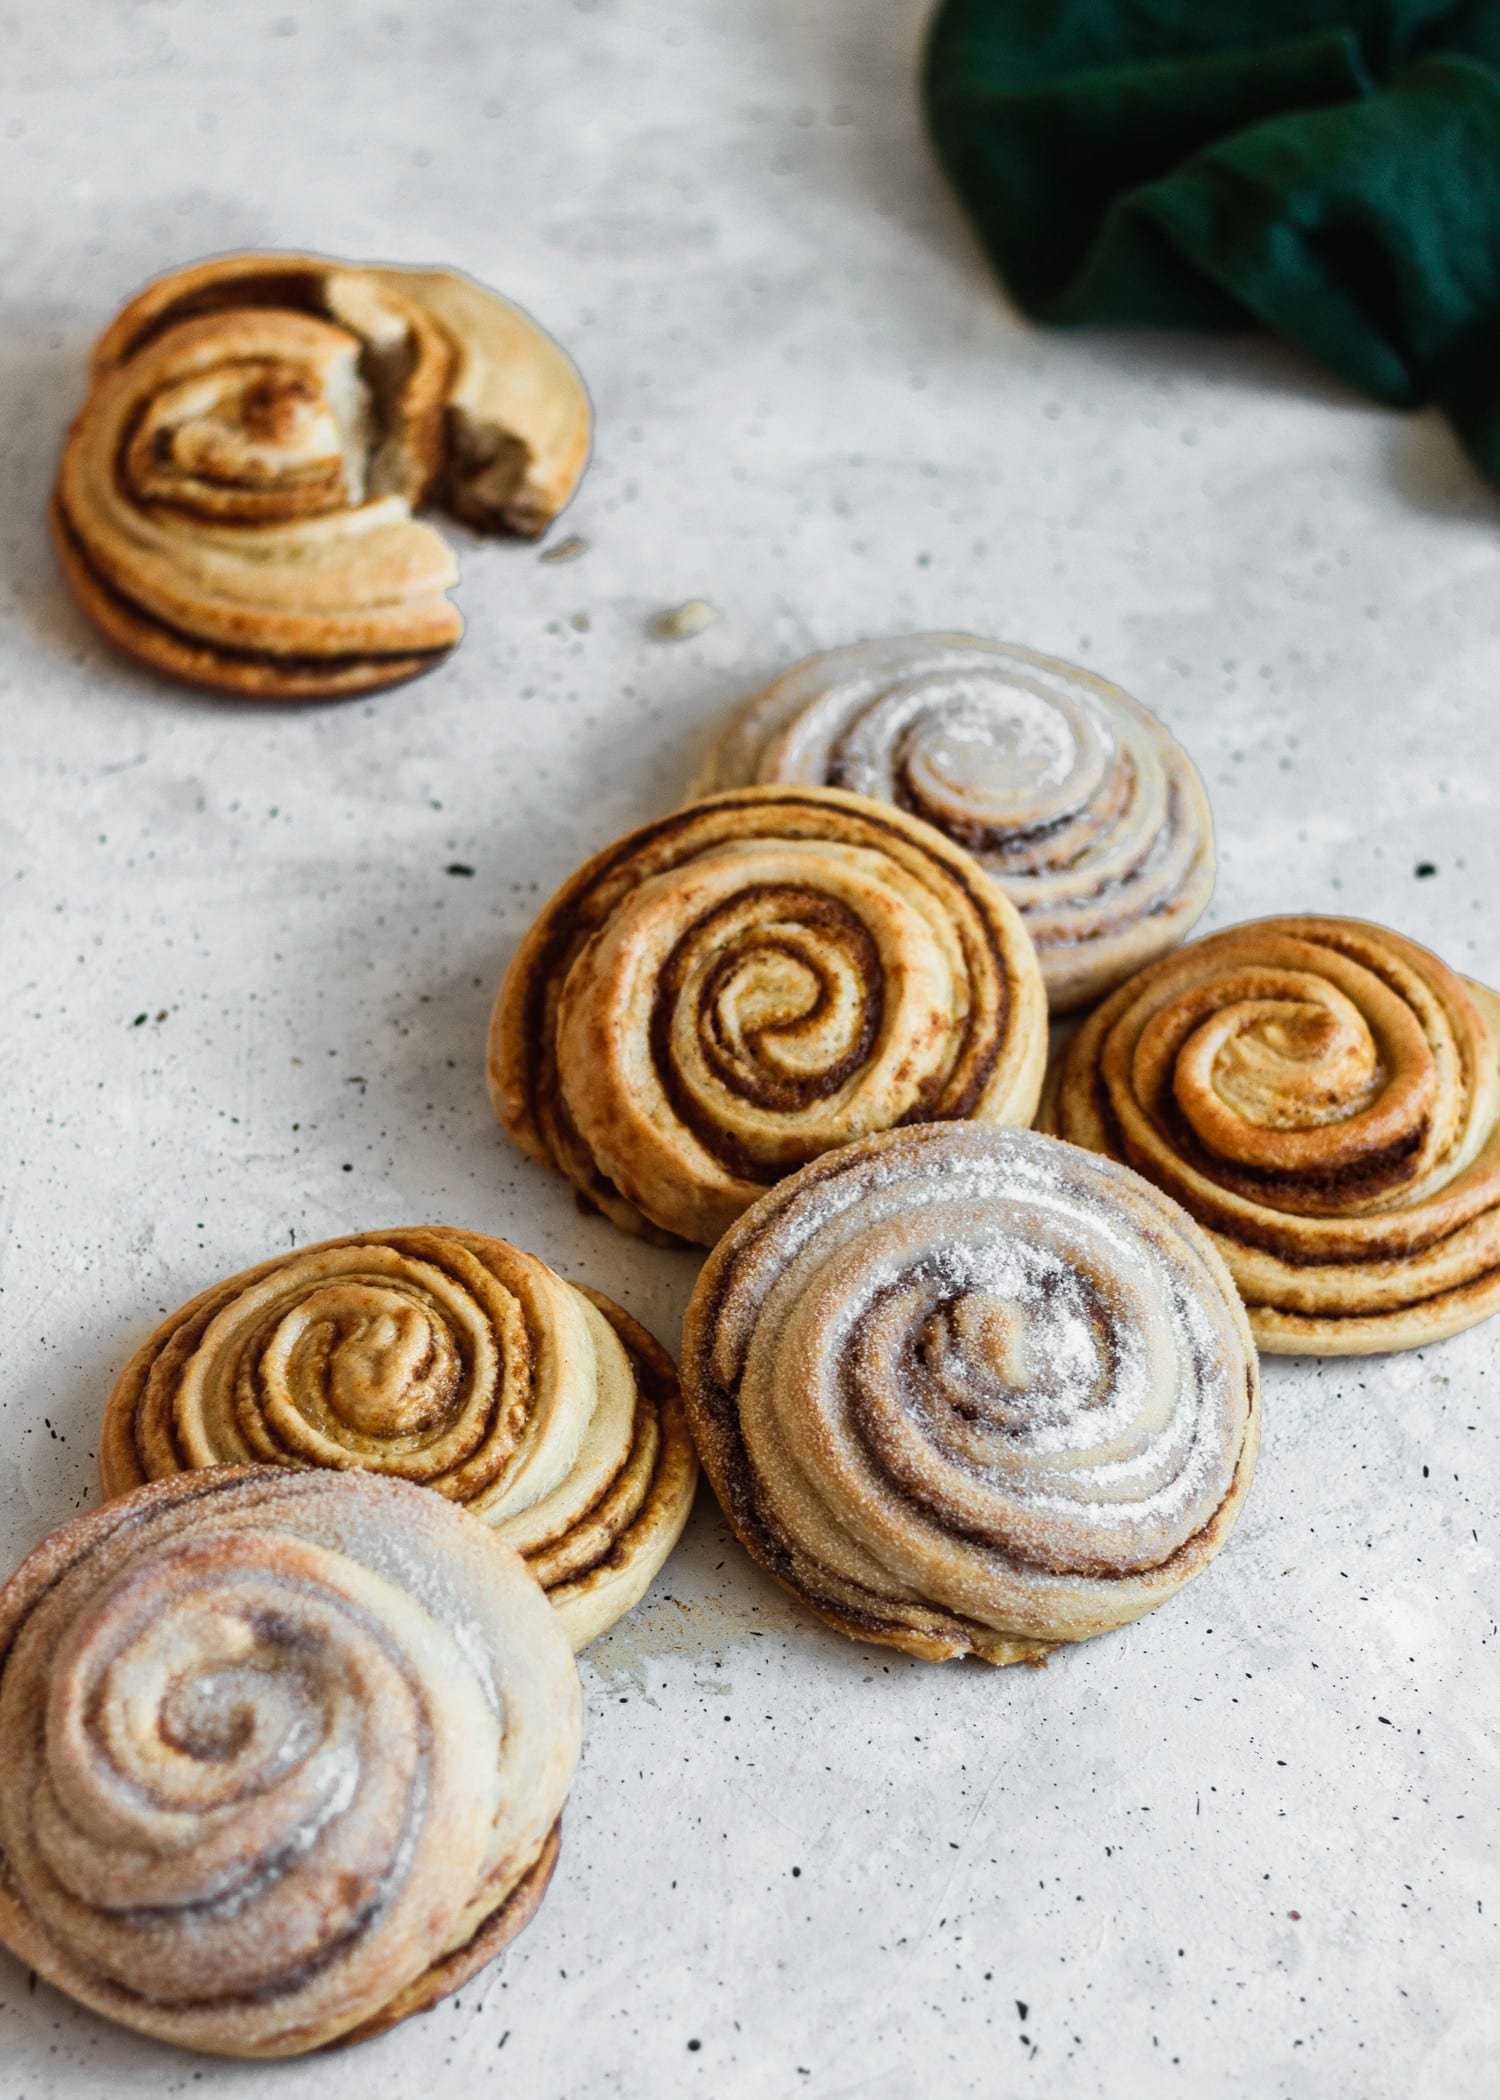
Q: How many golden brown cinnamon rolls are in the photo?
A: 4